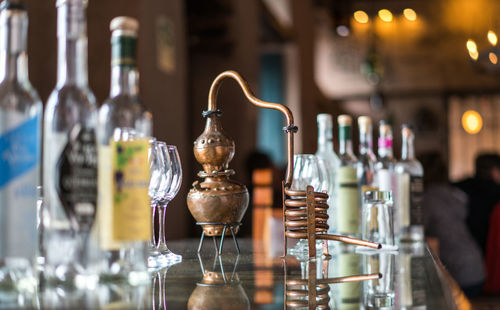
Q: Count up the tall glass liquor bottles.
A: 8